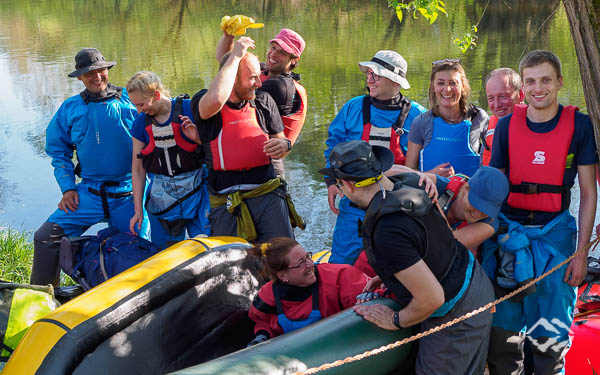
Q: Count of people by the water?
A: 11